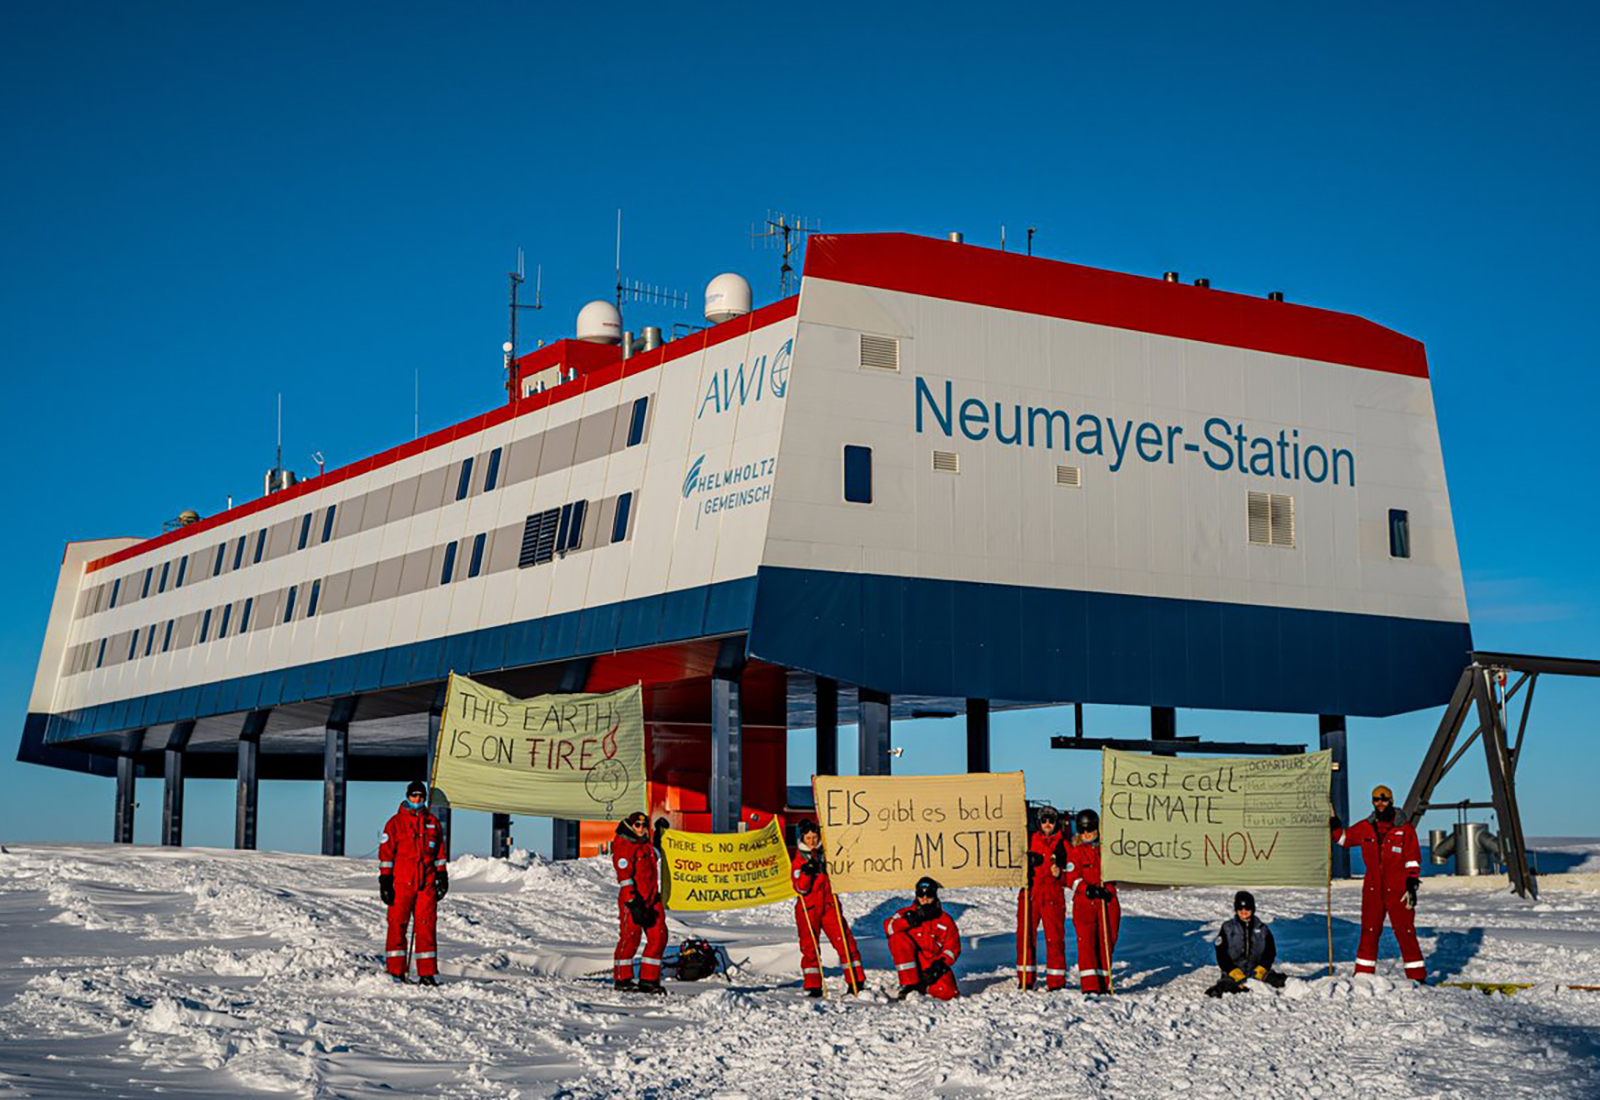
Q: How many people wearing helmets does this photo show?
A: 1